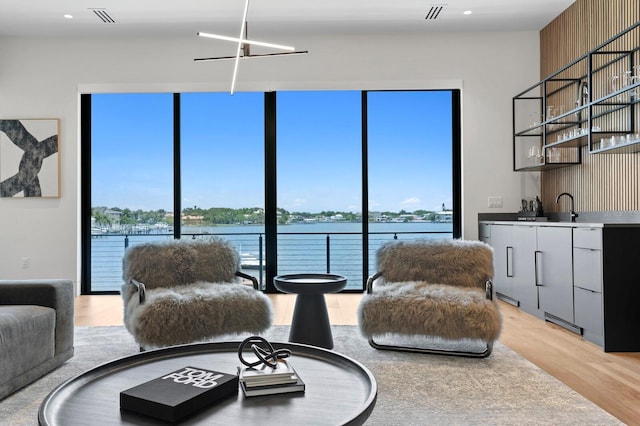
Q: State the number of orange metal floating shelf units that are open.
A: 0